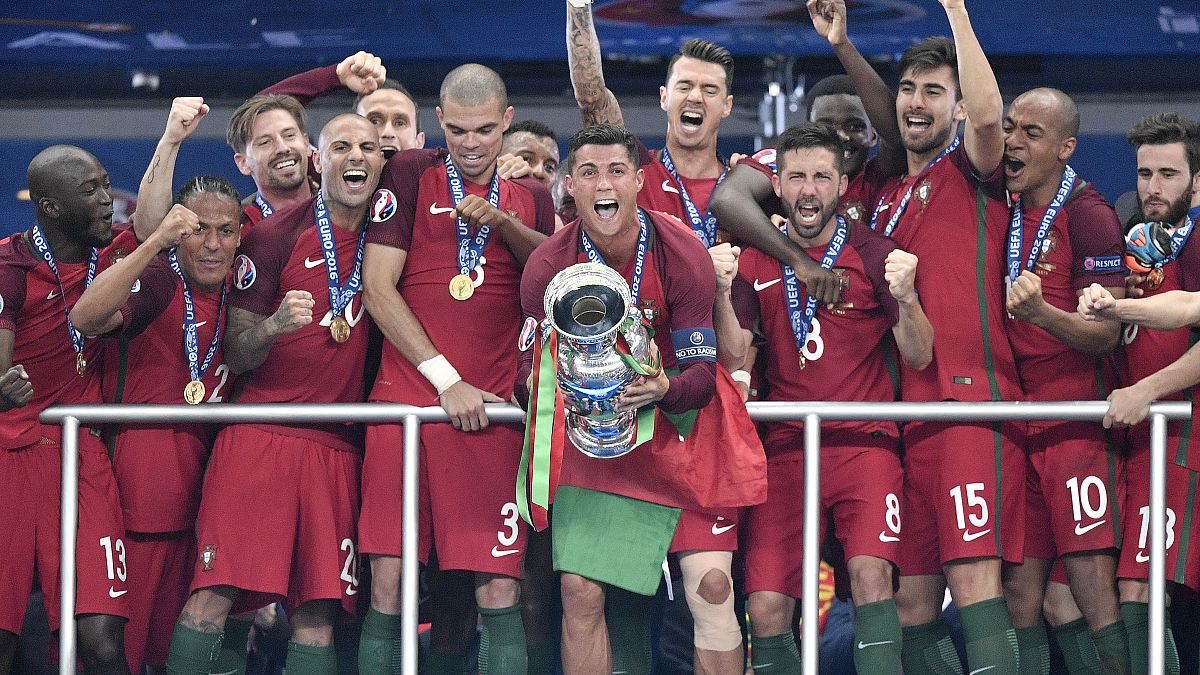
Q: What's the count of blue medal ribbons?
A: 11